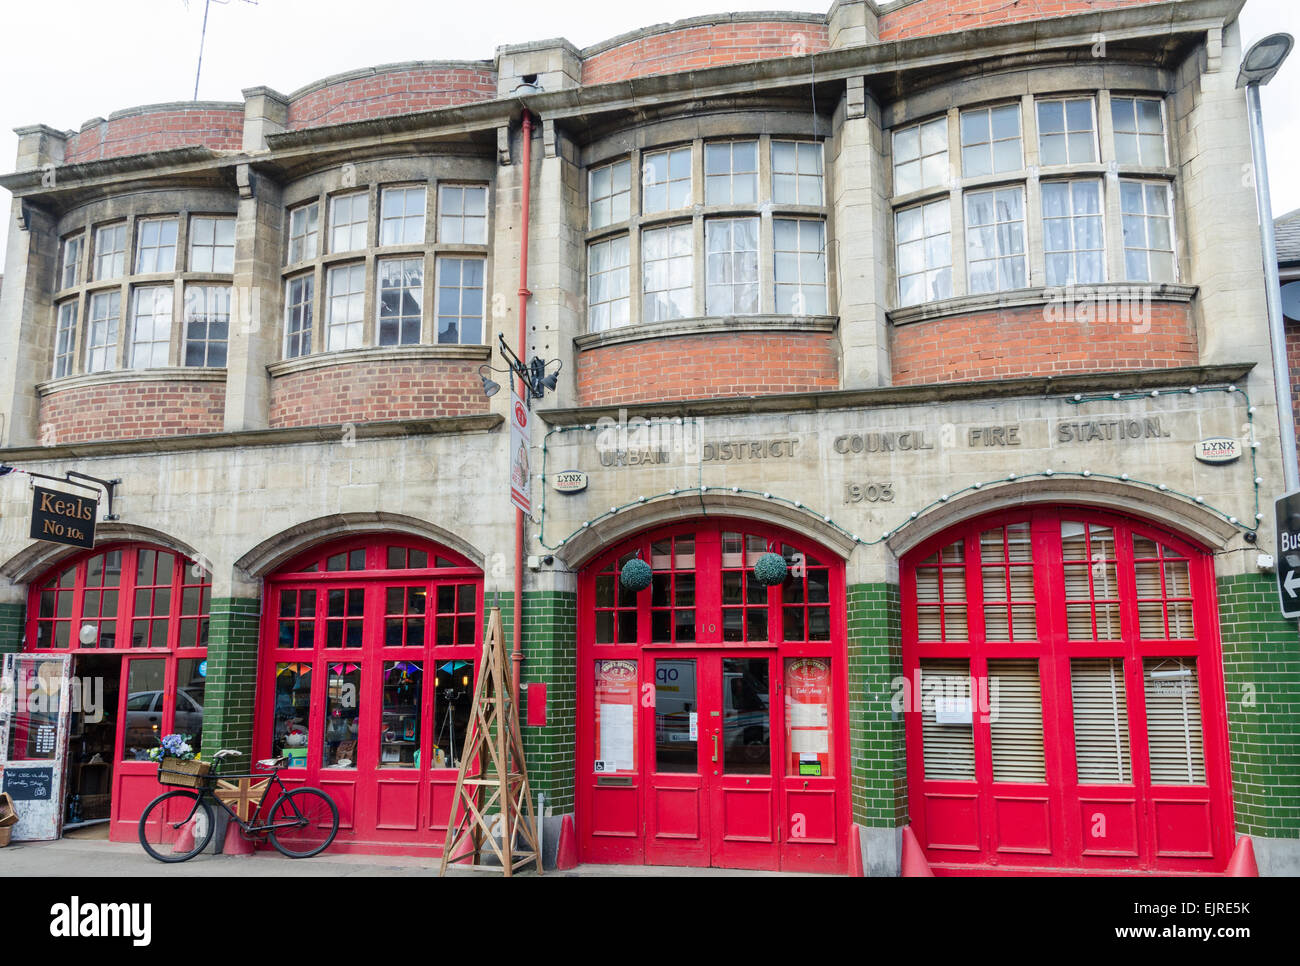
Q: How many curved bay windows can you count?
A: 4